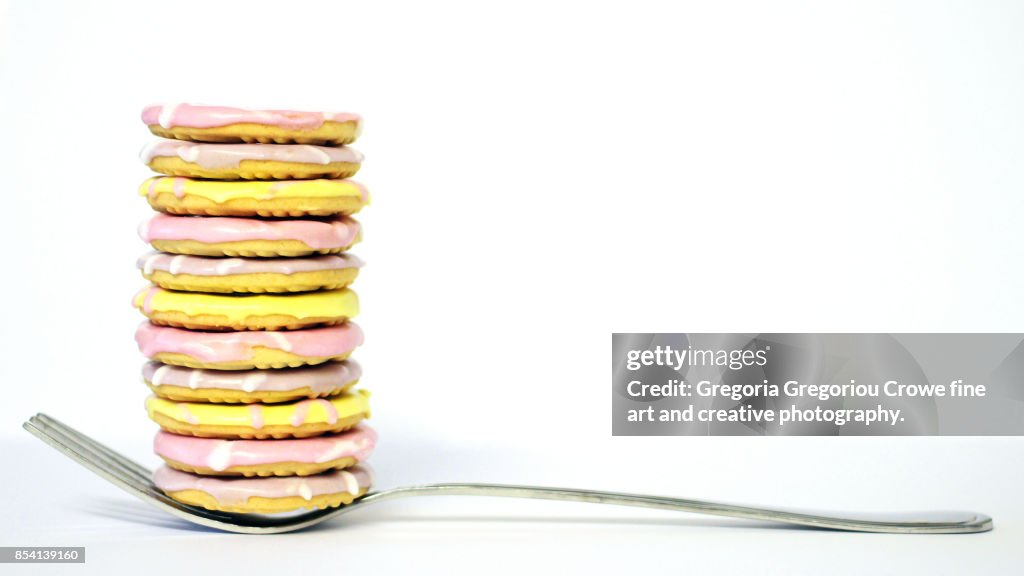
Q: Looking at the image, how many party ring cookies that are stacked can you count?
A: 11